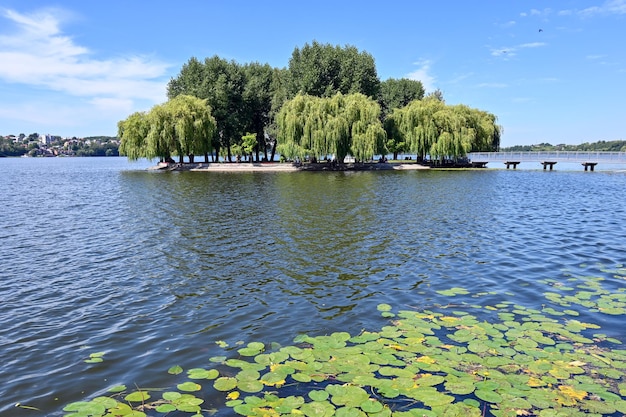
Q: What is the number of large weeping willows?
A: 3